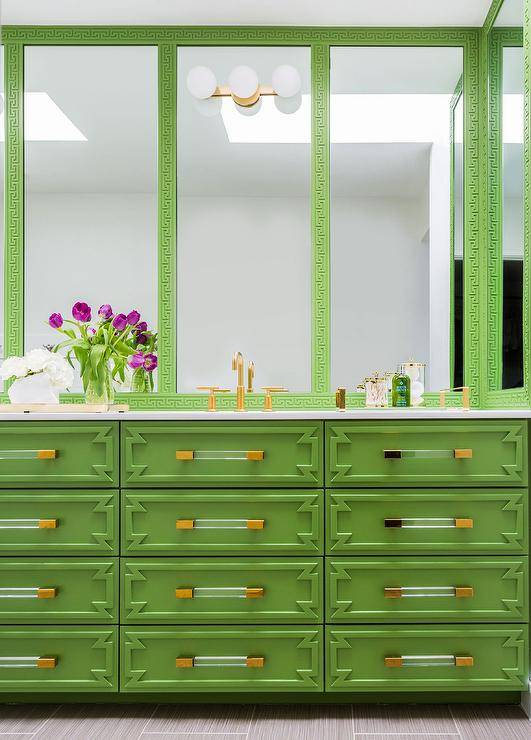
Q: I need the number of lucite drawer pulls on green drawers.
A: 12